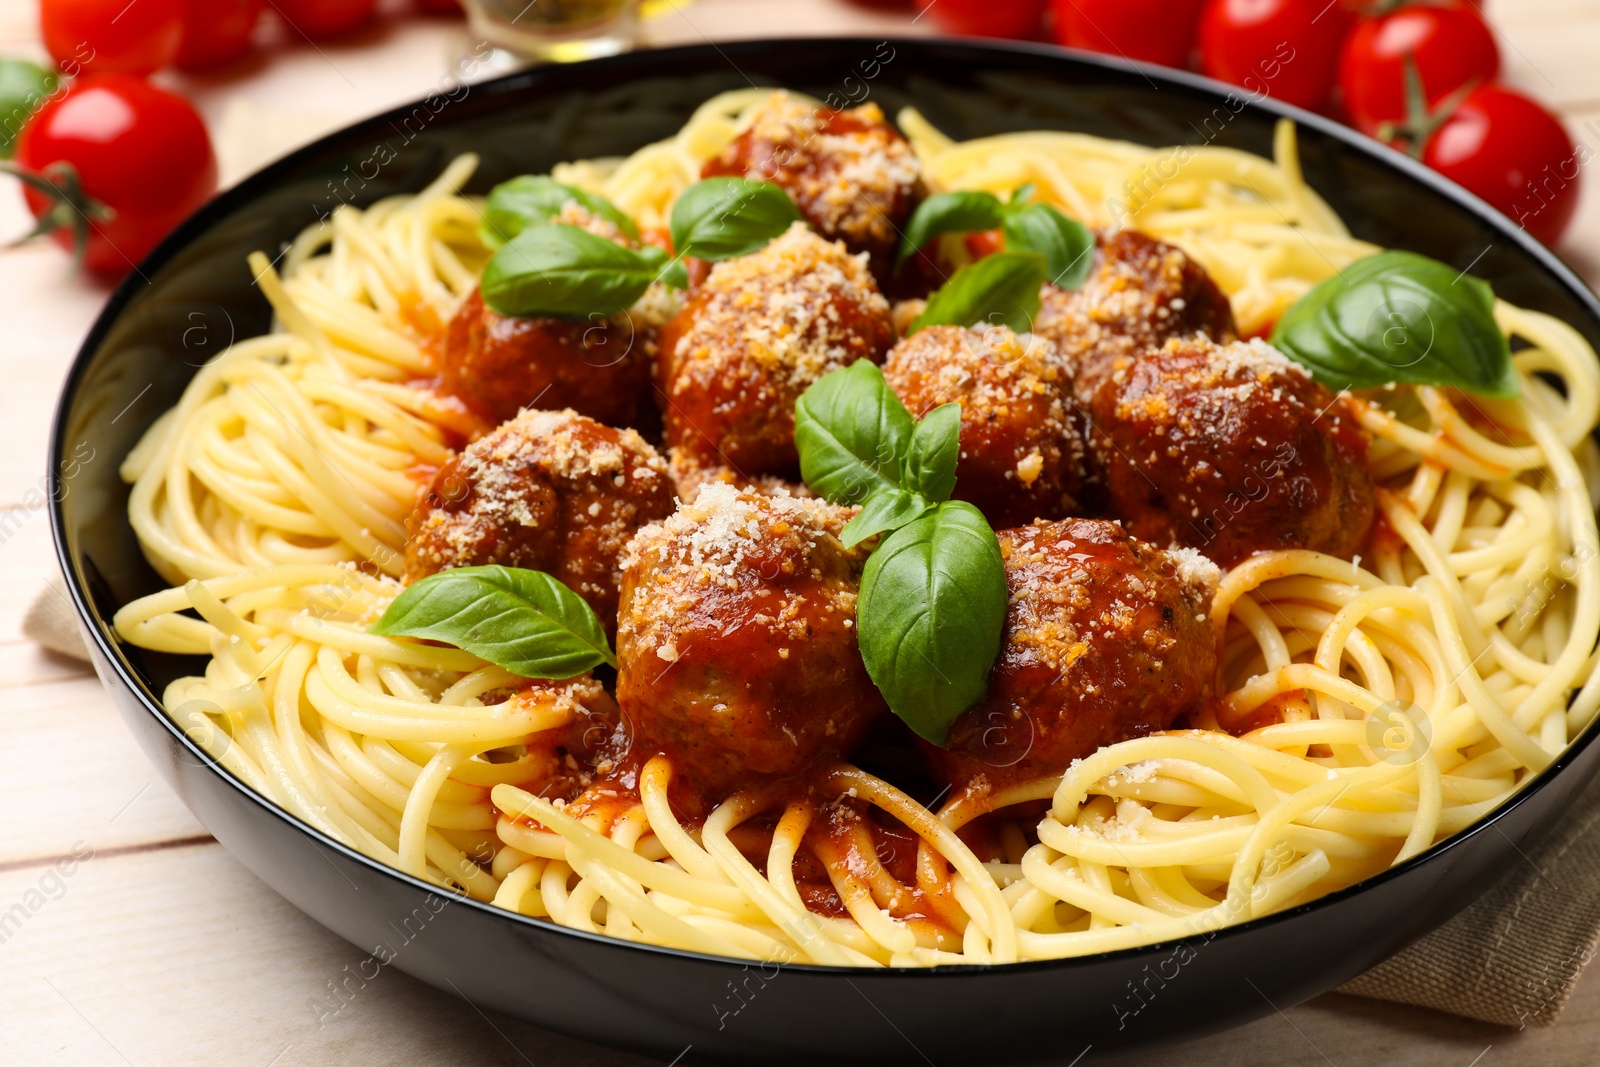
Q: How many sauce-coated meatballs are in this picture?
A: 9